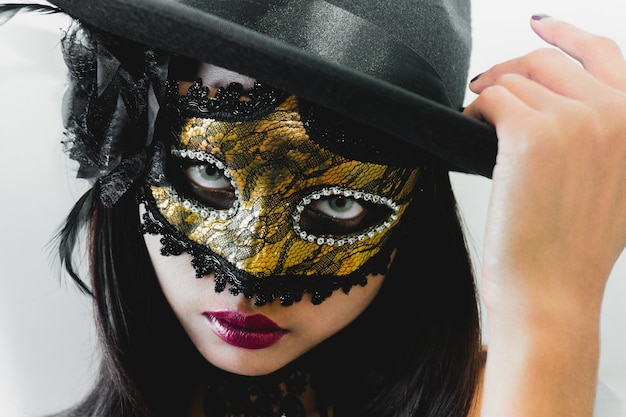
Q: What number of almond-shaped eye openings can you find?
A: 2